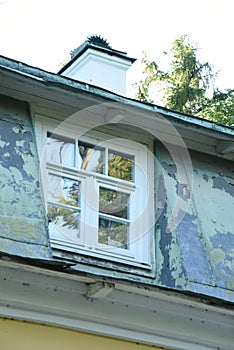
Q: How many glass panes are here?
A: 7